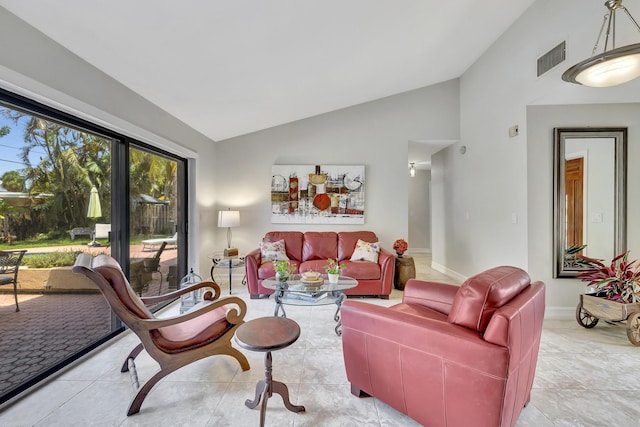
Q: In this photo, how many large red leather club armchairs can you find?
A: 1